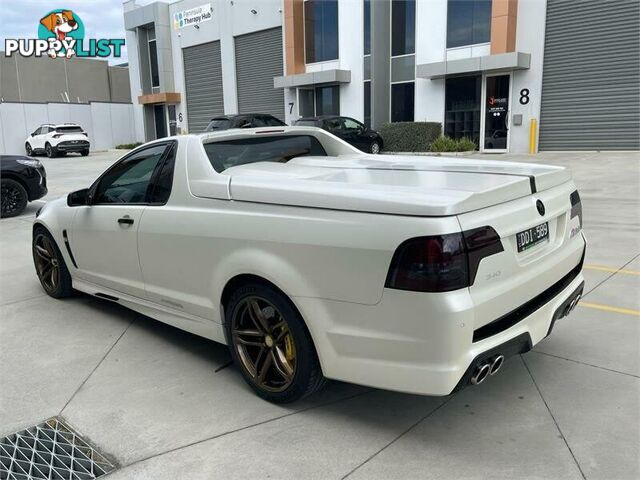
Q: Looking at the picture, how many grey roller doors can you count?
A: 3